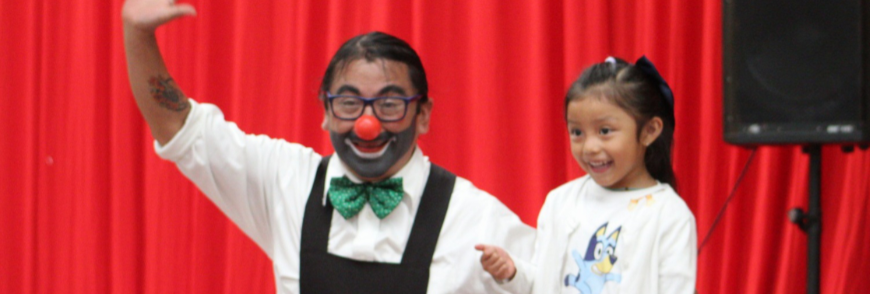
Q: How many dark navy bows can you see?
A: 1